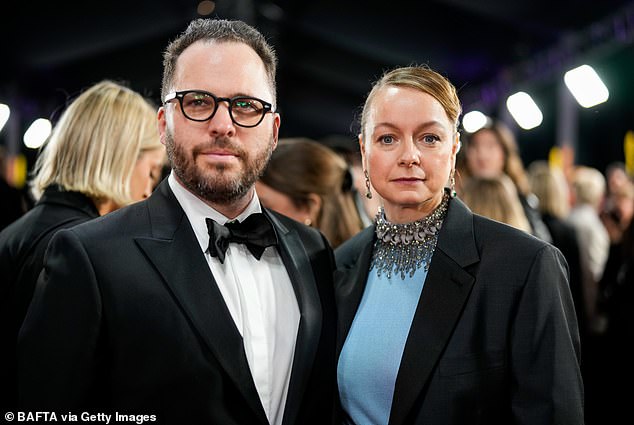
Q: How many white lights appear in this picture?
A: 5